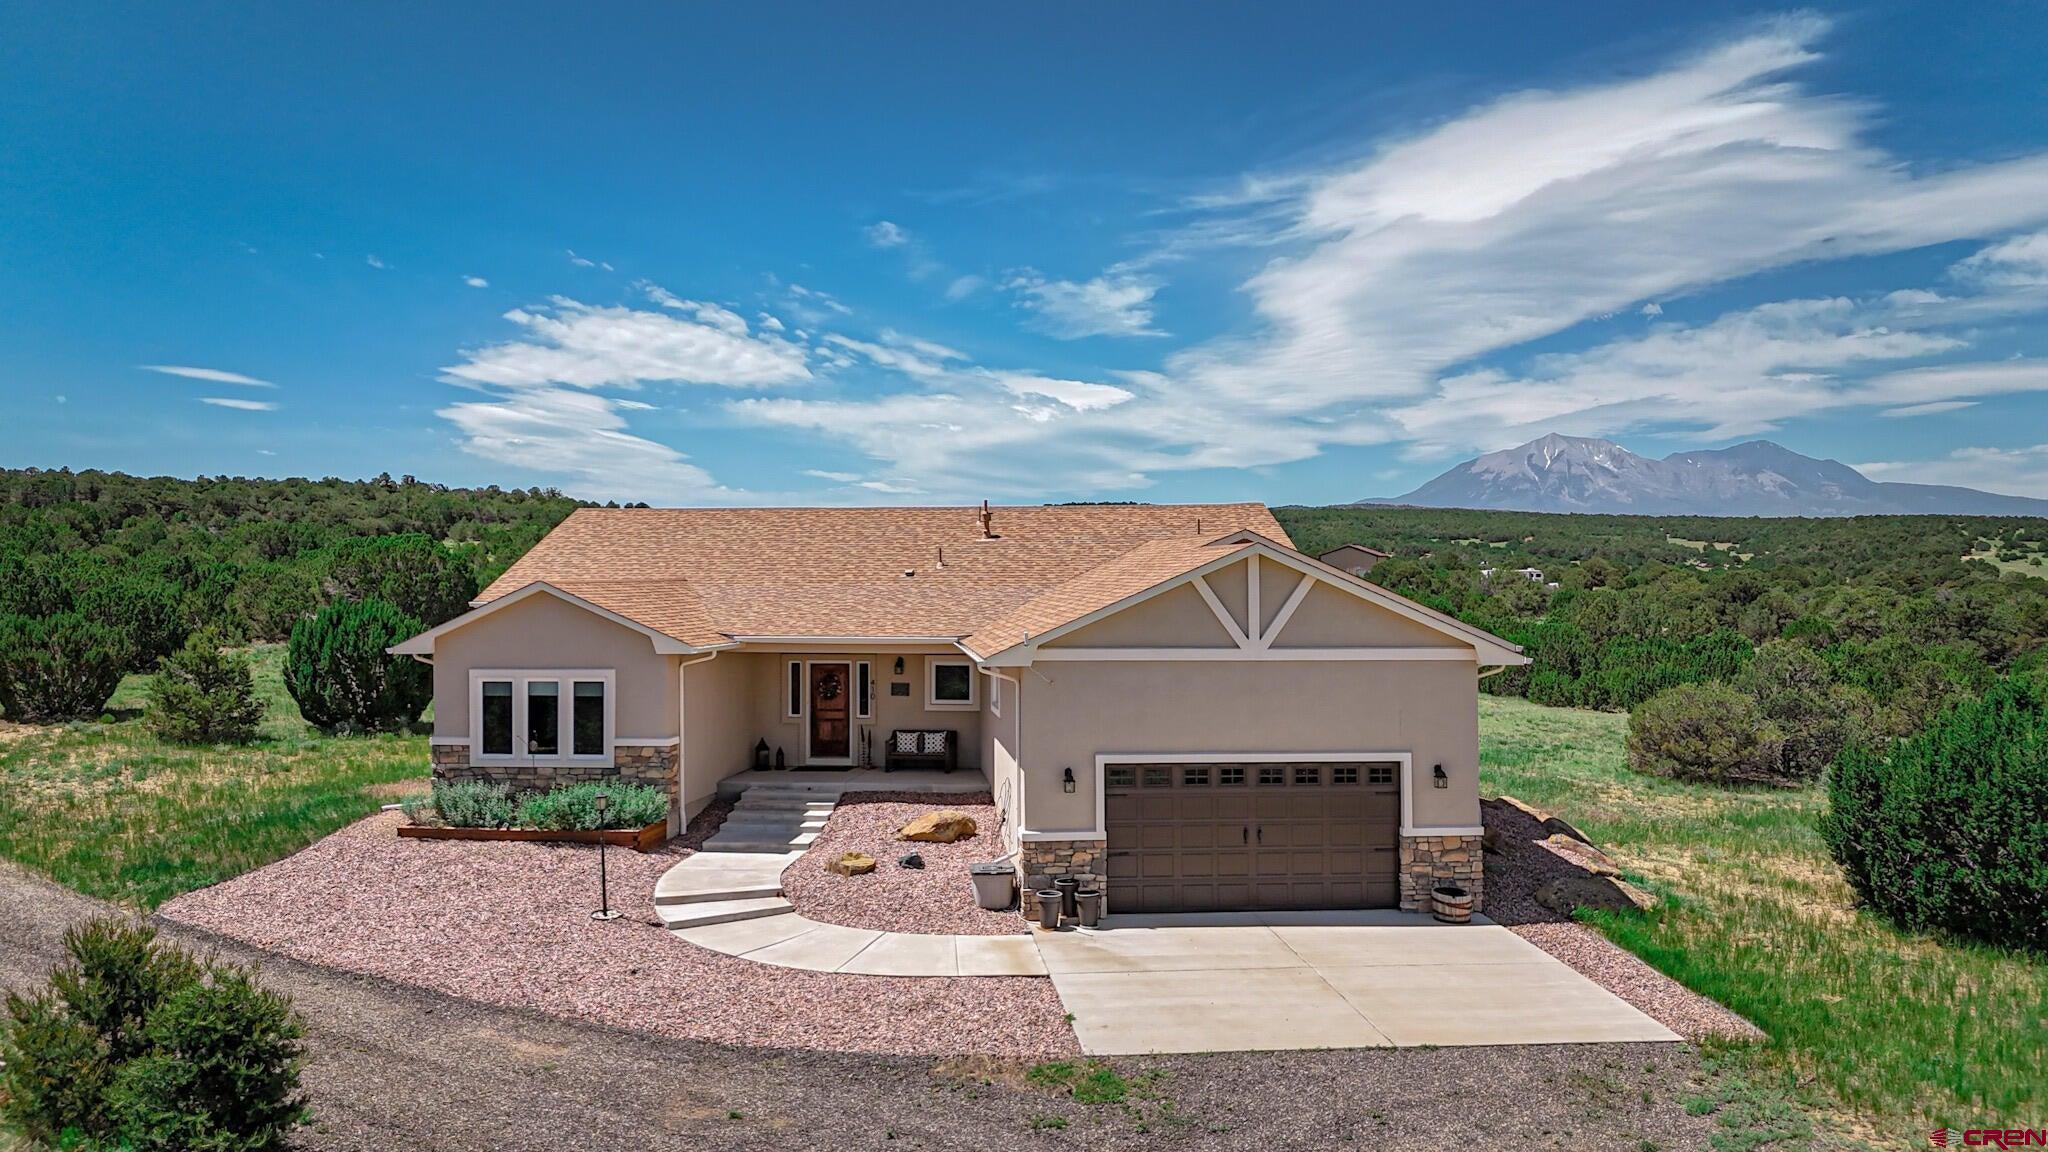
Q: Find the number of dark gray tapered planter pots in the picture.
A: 3